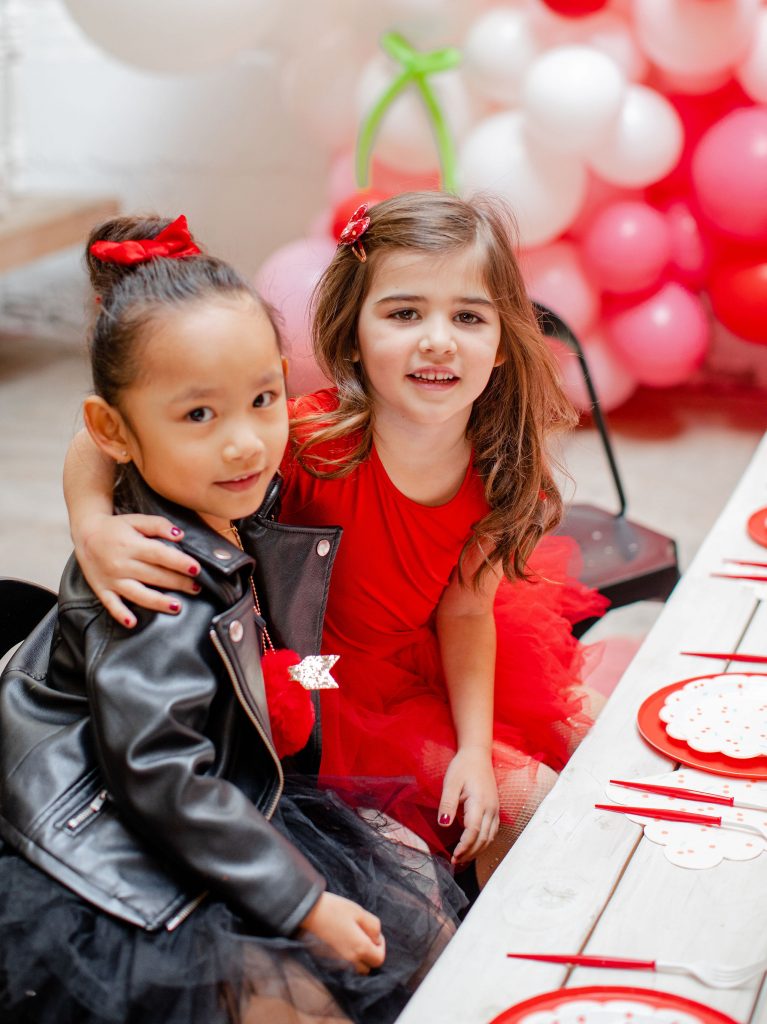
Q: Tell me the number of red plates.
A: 3